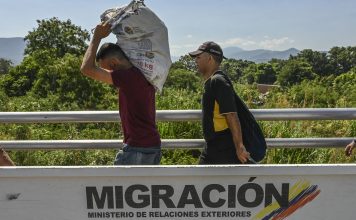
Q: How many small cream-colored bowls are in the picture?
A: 0